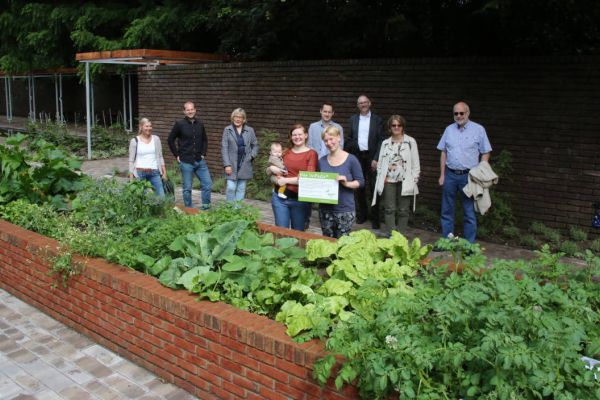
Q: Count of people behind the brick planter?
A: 10